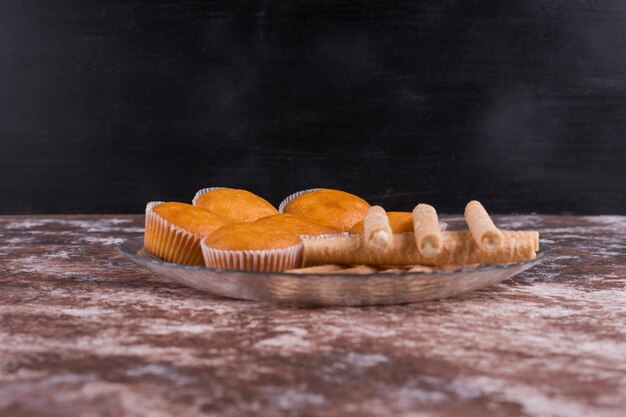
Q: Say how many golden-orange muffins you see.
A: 6